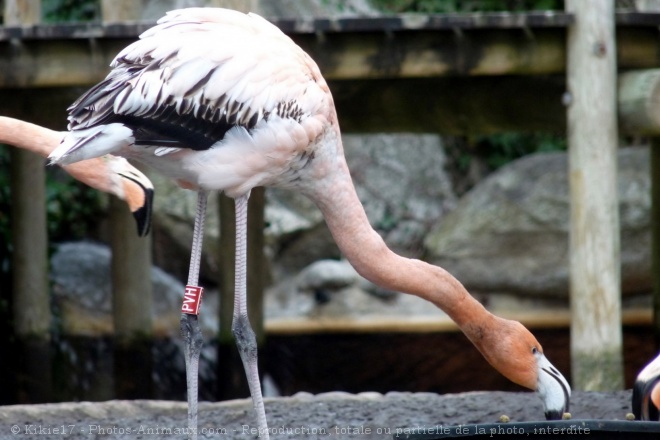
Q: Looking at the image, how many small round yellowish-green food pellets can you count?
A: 3